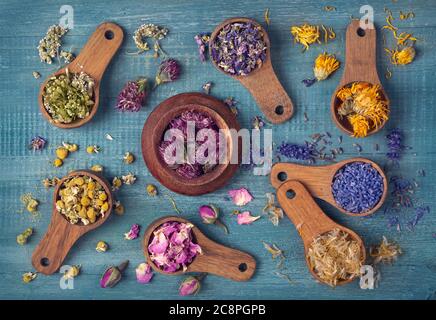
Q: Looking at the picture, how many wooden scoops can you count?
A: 7